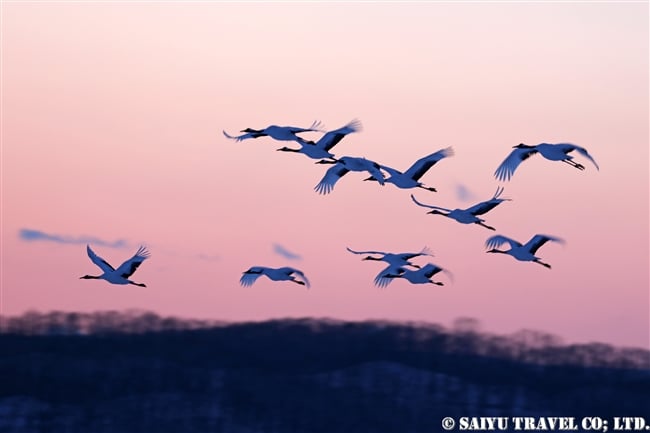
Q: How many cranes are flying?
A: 11